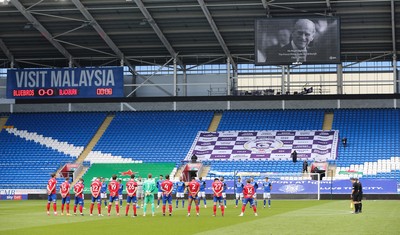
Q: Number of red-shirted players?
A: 10